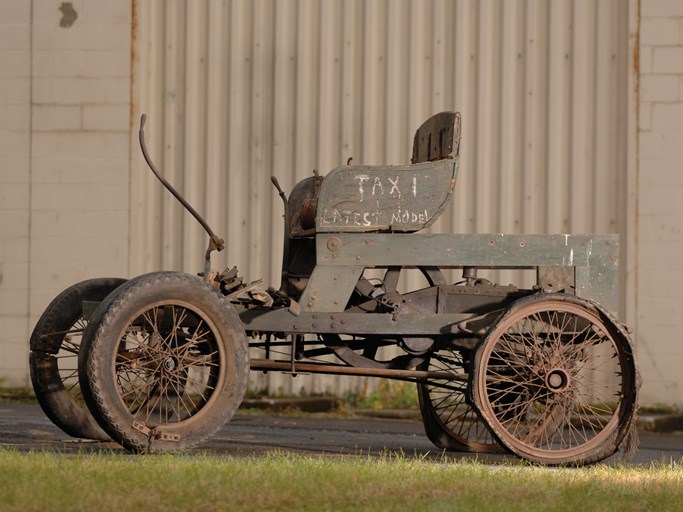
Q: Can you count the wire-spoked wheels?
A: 4